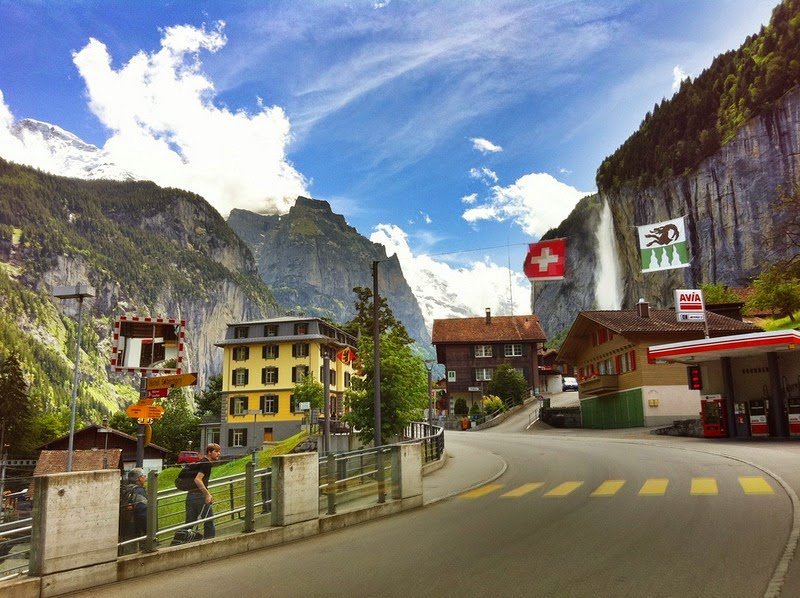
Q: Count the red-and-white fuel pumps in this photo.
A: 2